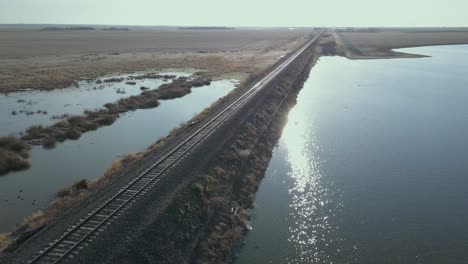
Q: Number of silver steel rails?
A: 2